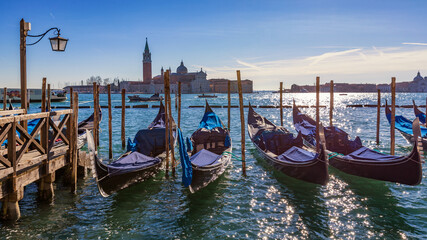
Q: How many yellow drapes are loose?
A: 0